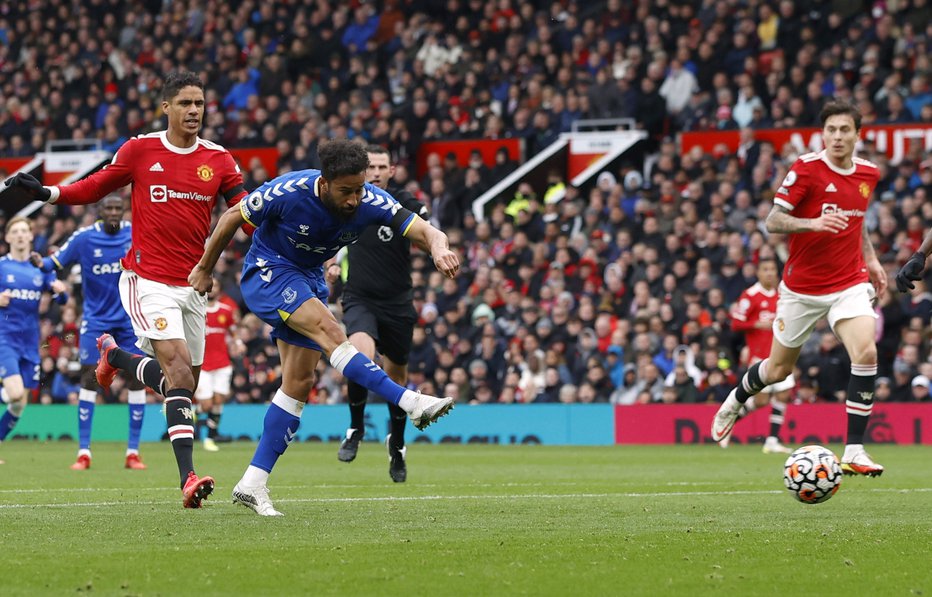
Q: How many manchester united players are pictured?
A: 4